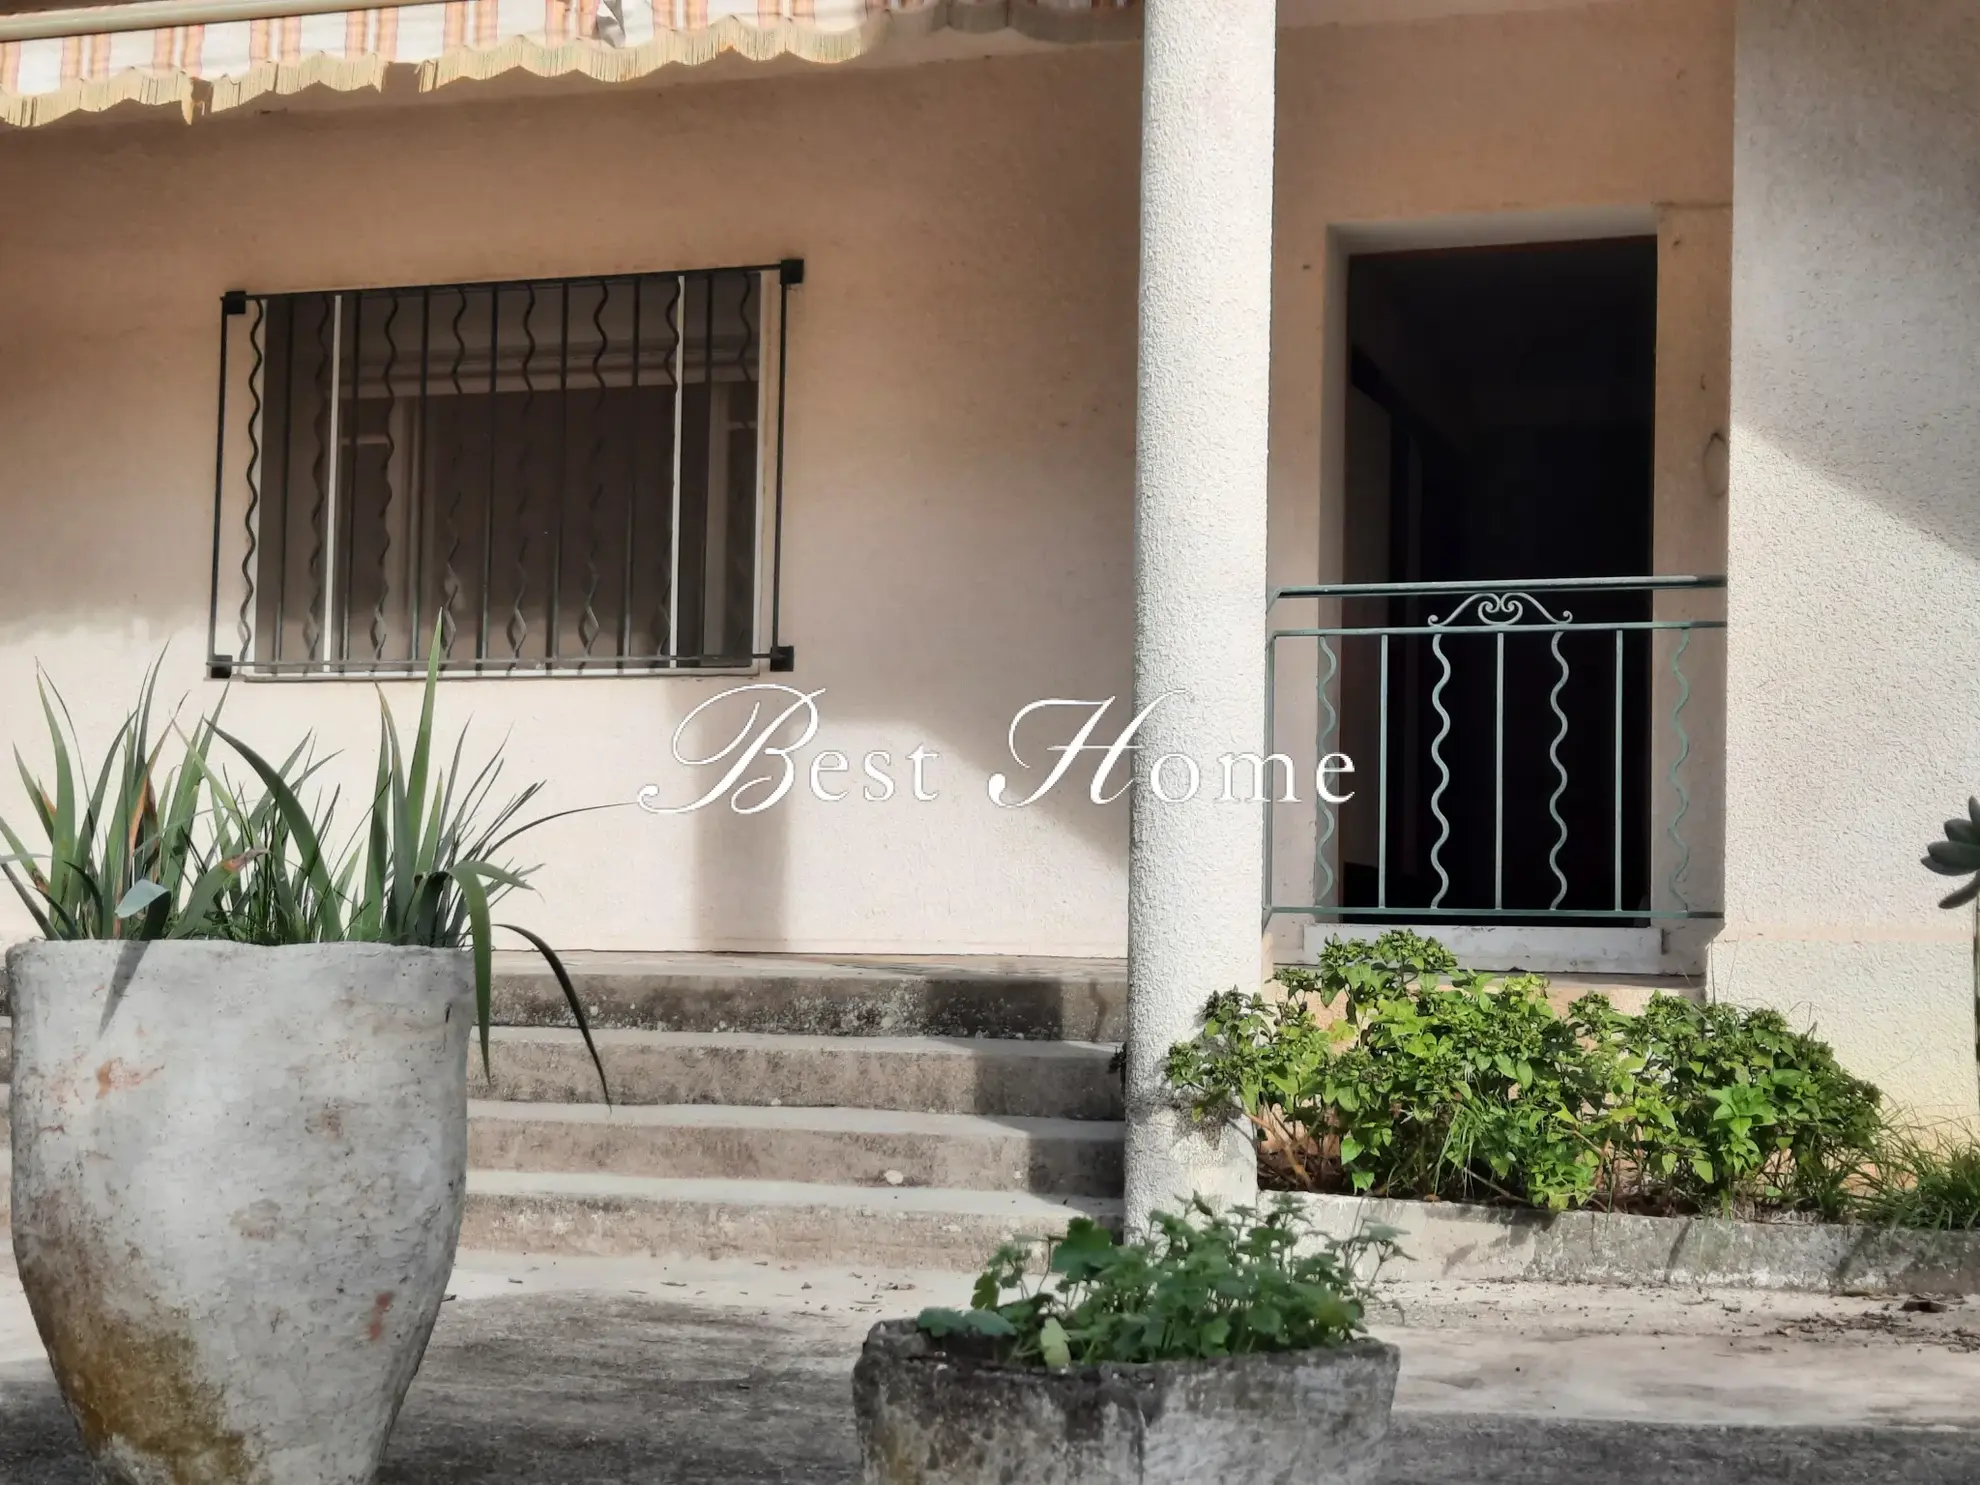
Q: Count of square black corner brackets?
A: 4